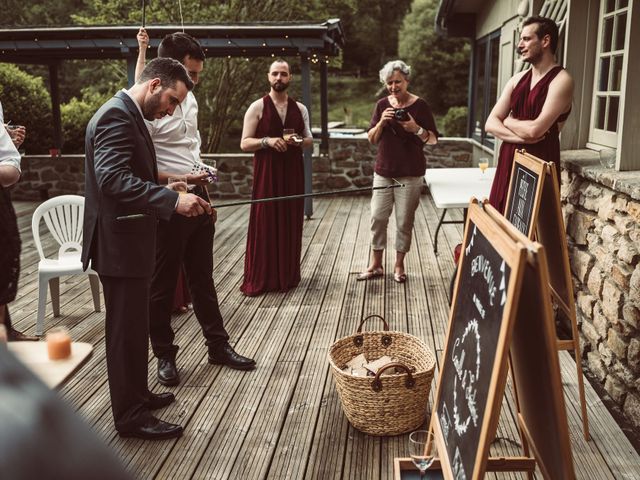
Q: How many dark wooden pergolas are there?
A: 1